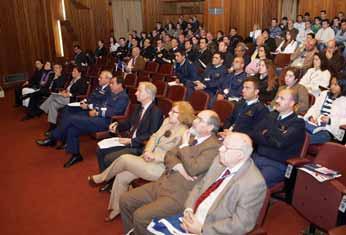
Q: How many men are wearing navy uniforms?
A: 7